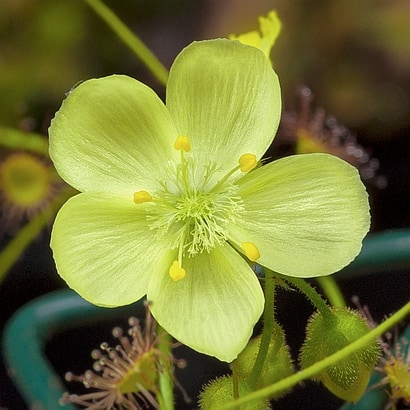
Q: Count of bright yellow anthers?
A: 5